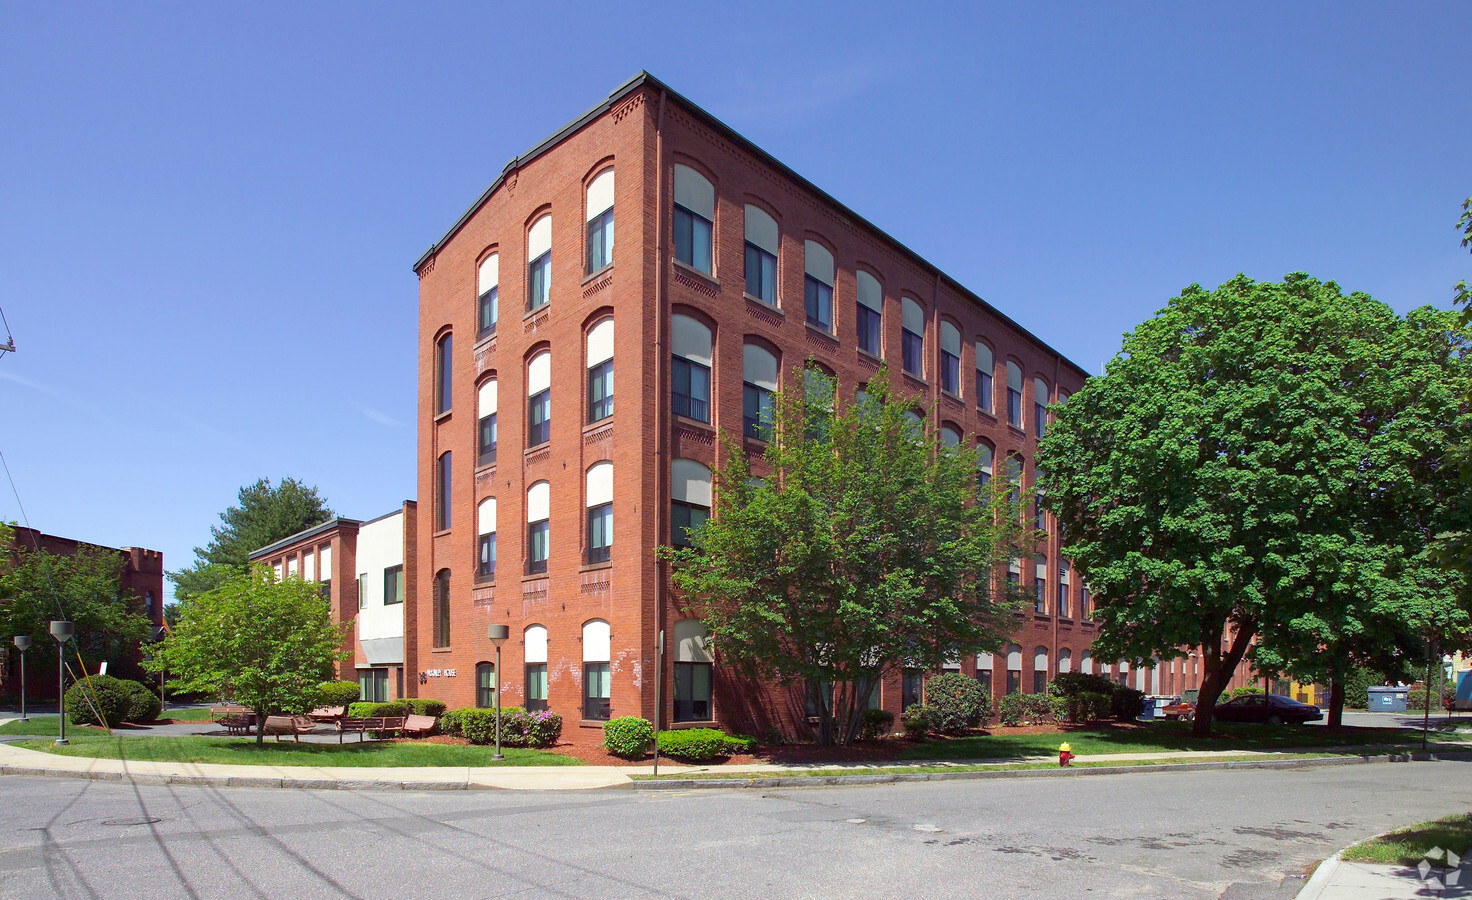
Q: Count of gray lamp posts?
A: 3